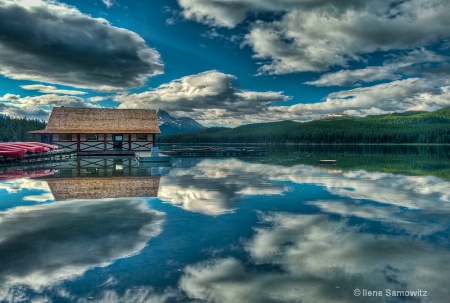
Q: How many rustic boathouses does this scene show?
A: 1